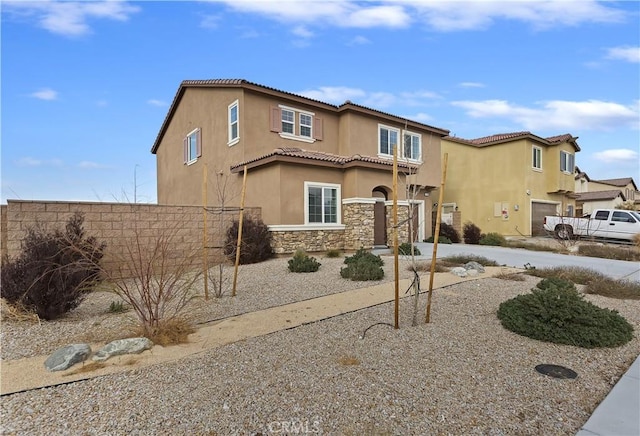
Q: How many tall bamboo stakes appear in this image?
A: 4